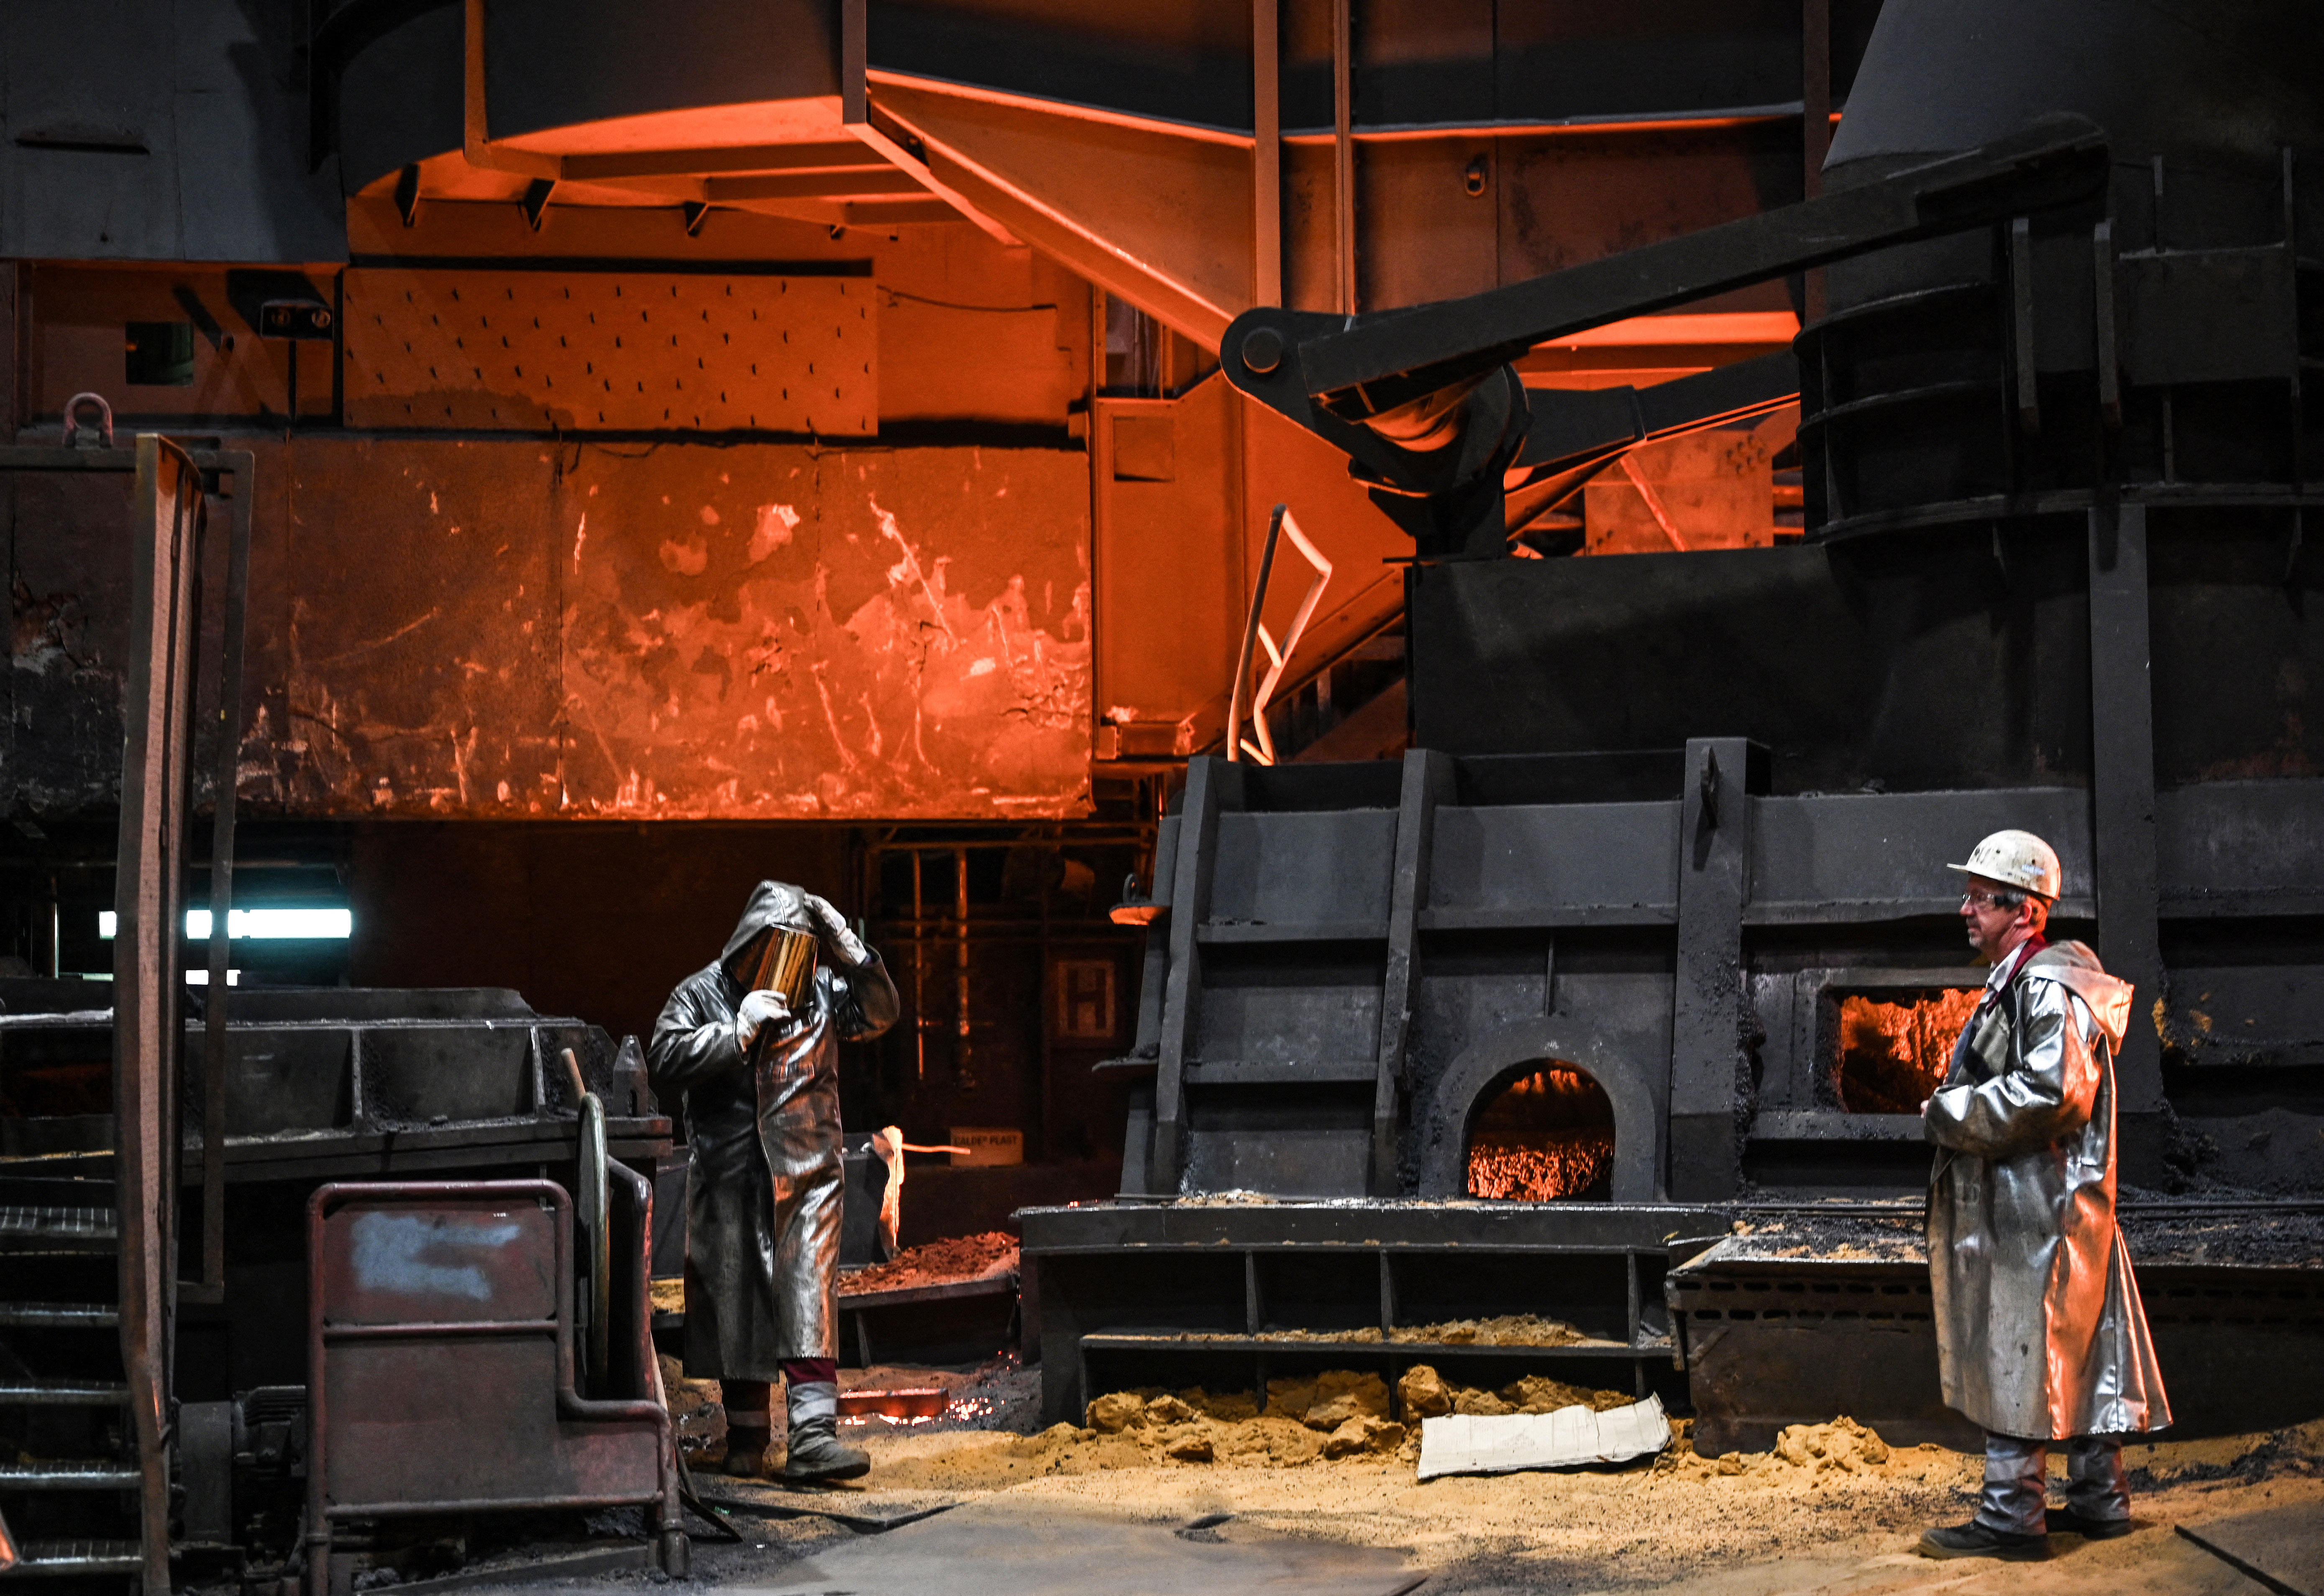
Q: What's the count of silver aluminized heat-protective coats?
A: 2